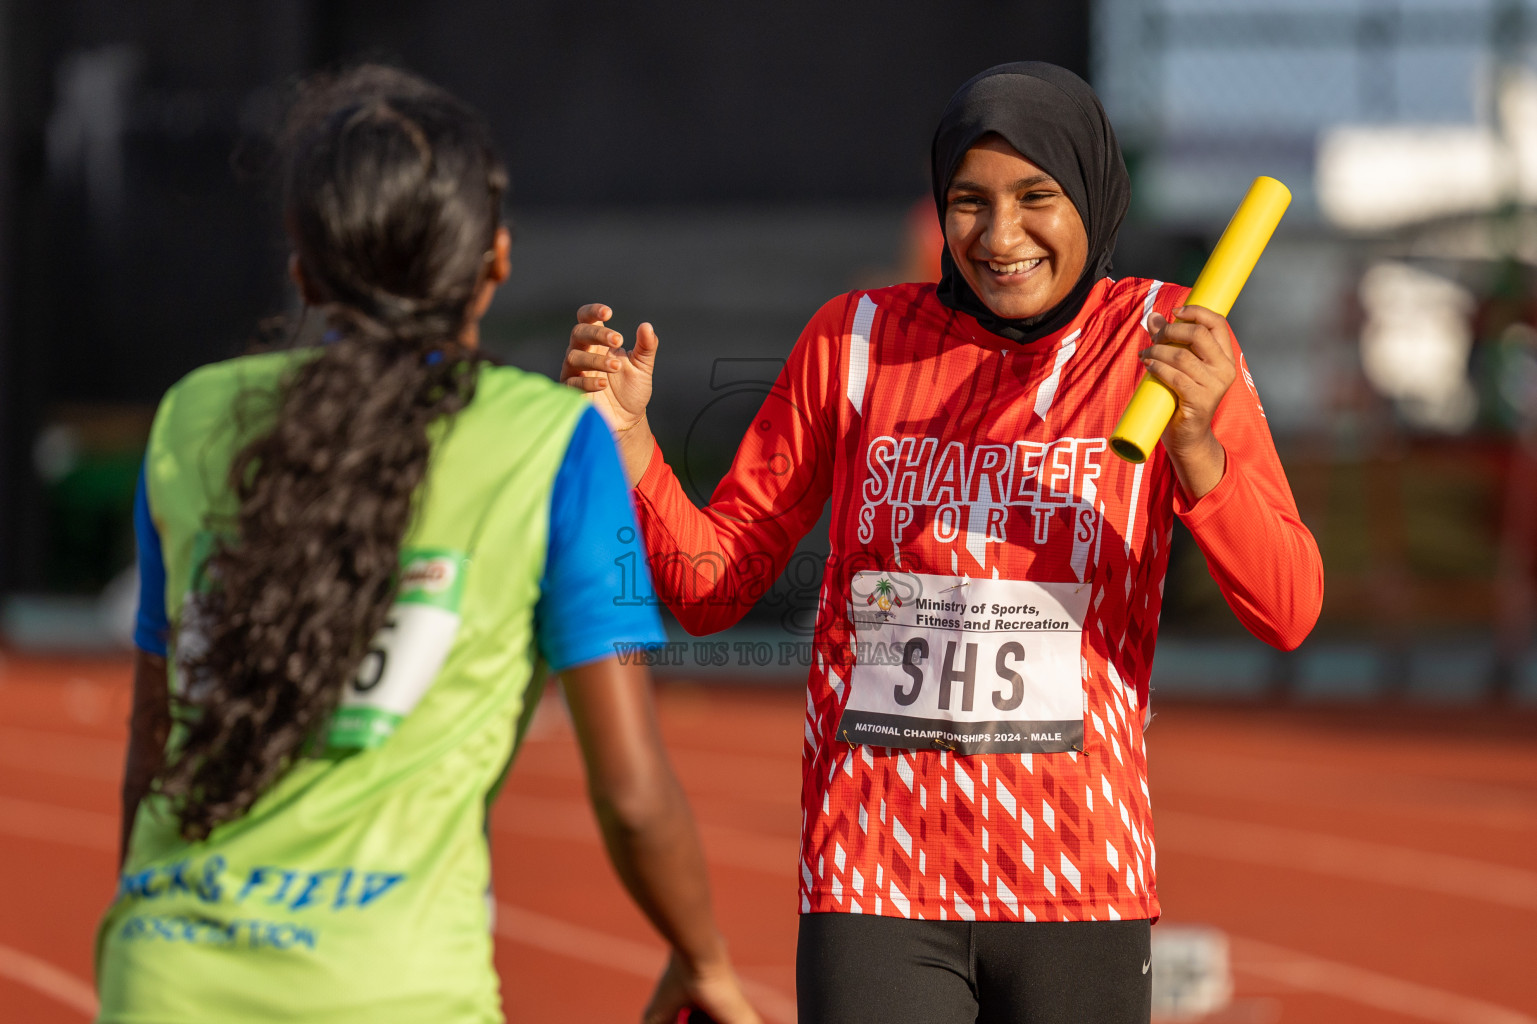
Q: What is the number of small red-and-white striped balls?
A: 0